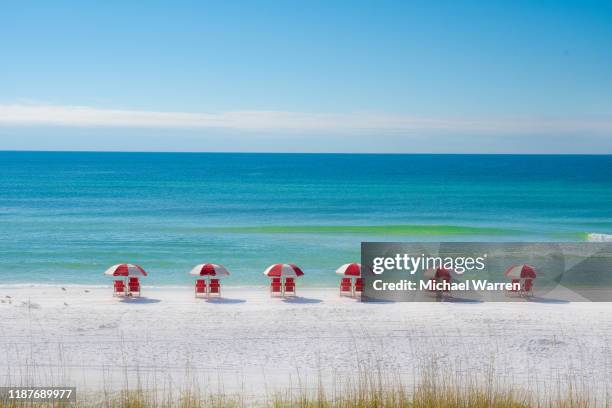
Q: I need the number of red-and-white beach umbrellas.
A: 6